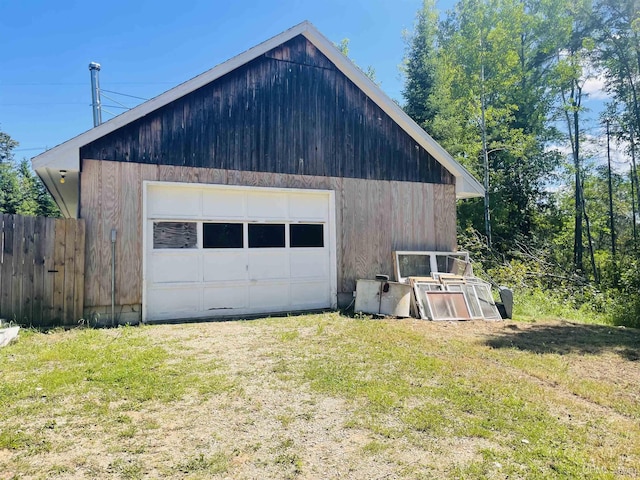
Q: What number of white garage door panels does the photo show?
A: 12